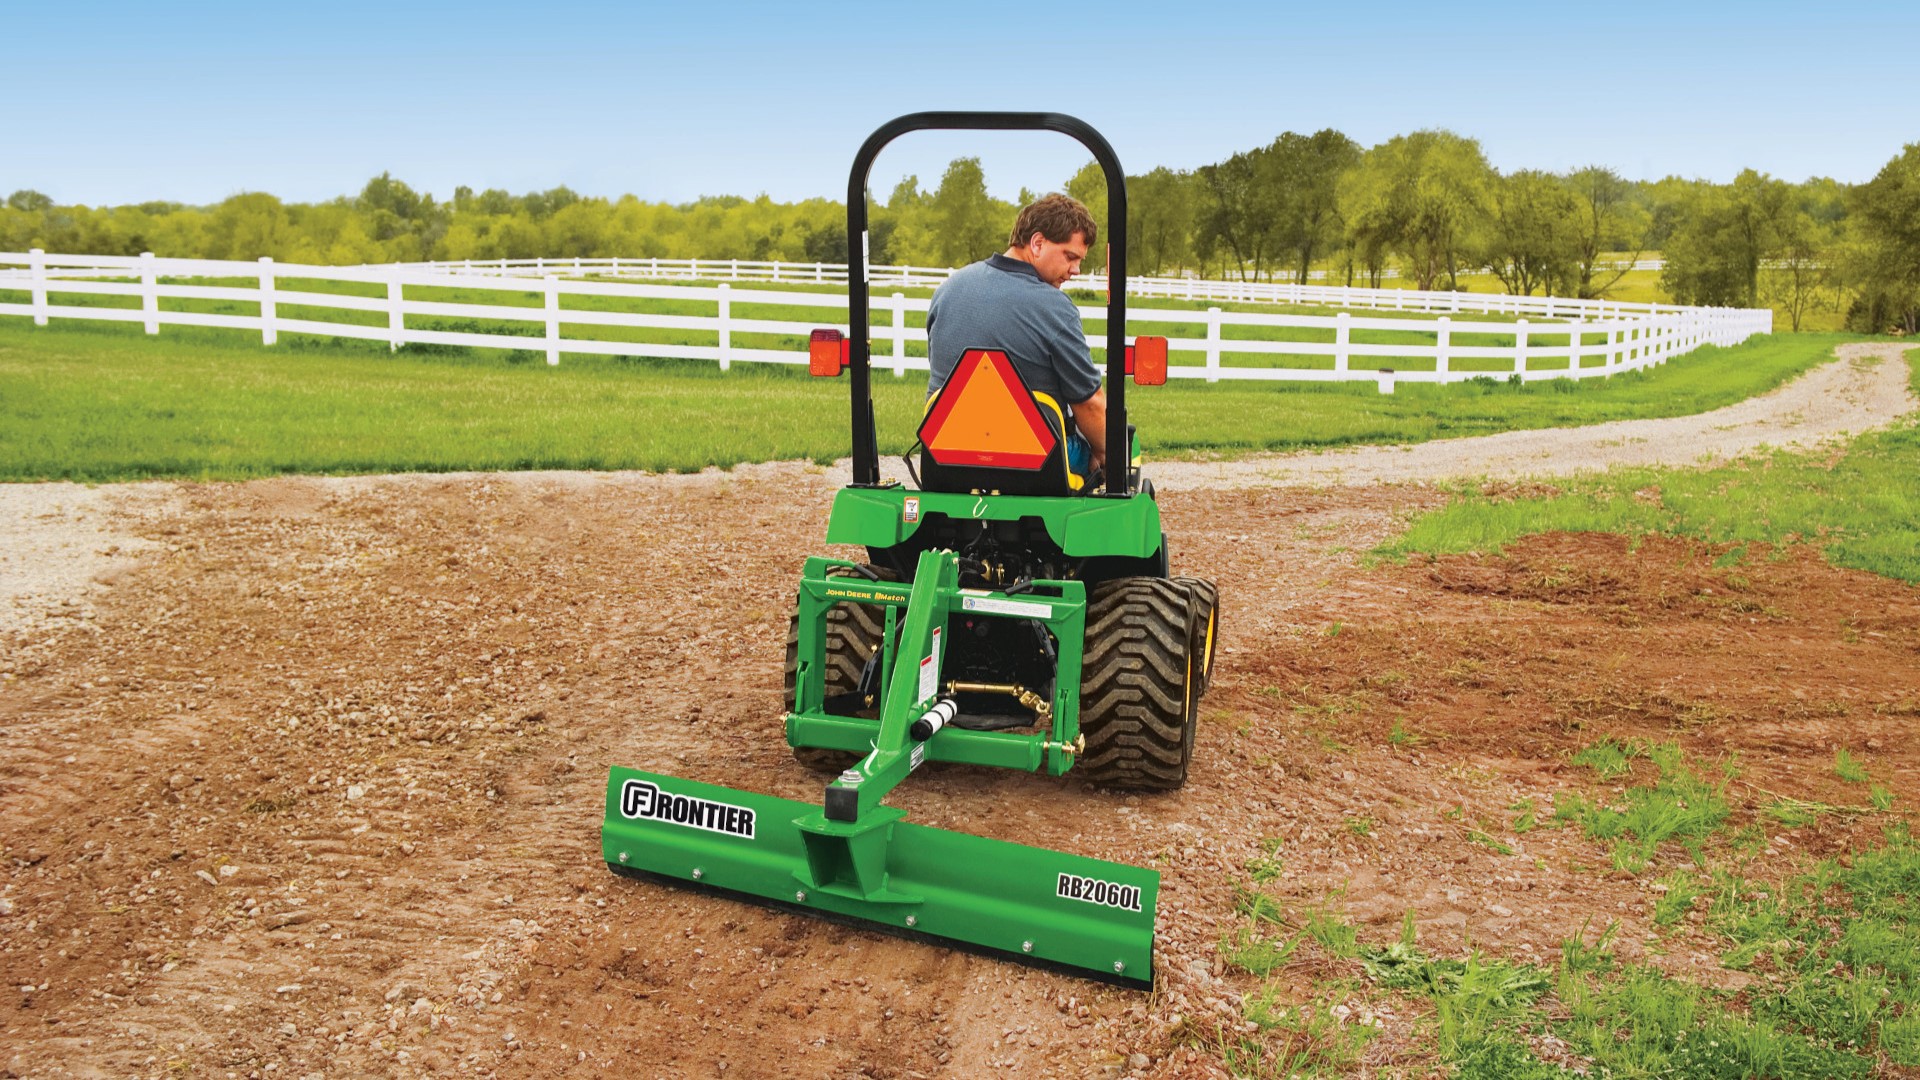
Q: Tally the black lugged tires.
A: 3